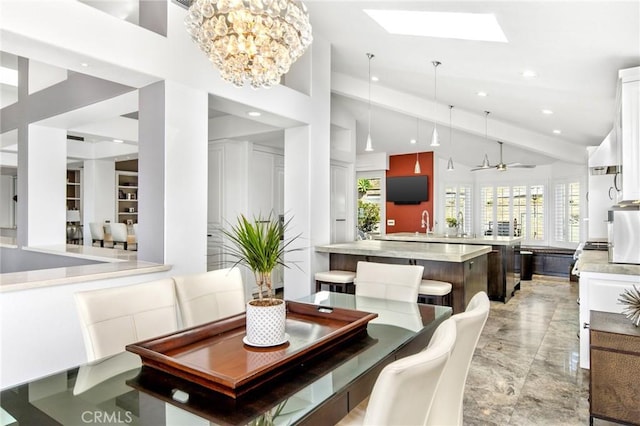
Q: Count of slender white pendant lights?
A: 5